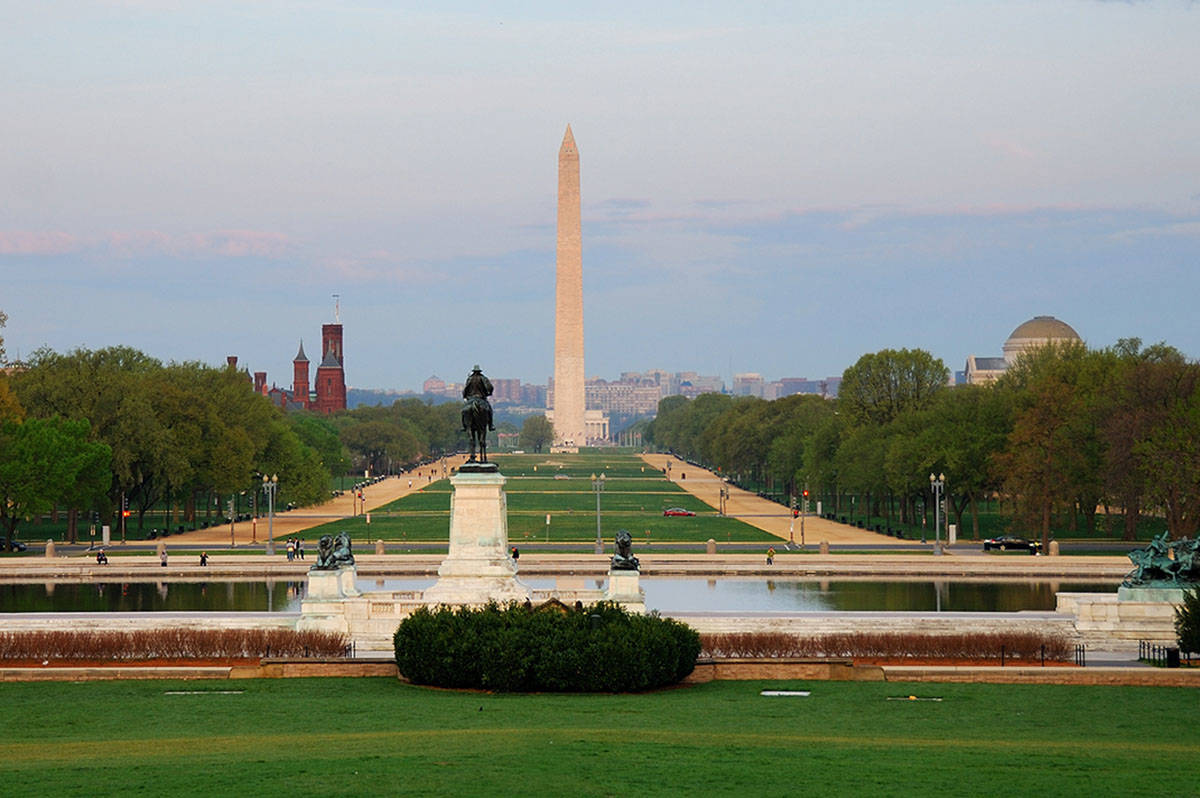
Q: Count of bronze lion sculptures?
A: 3